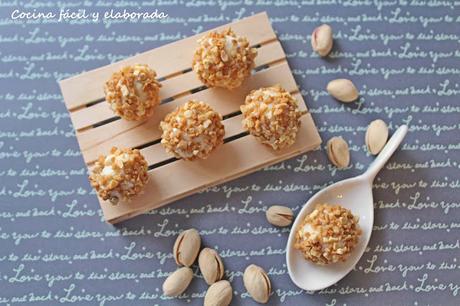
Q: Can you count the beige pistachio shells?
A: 10